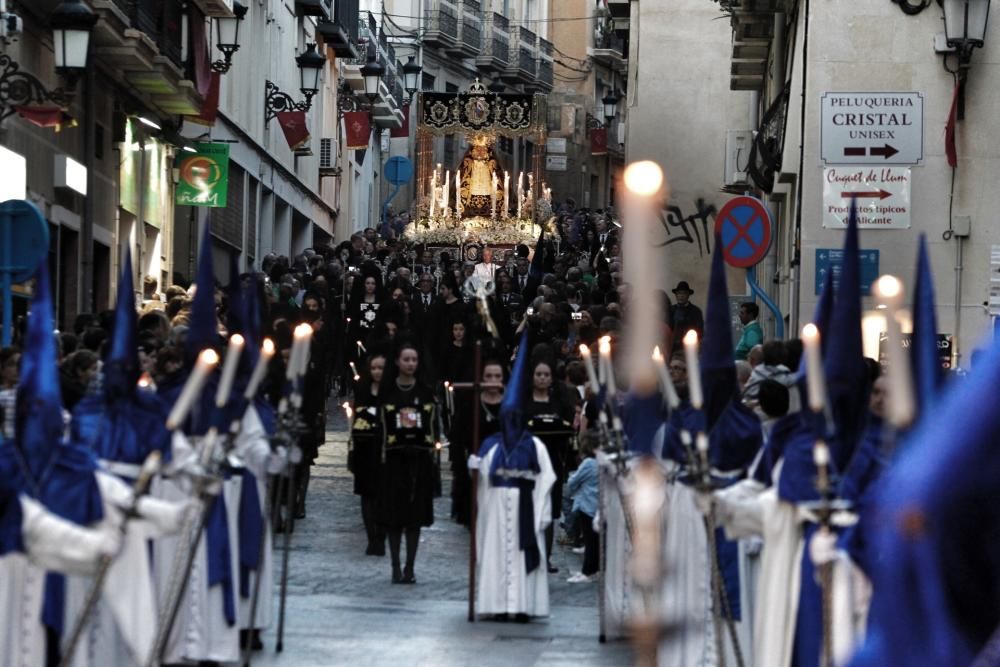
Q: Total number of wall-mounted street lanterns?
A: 7